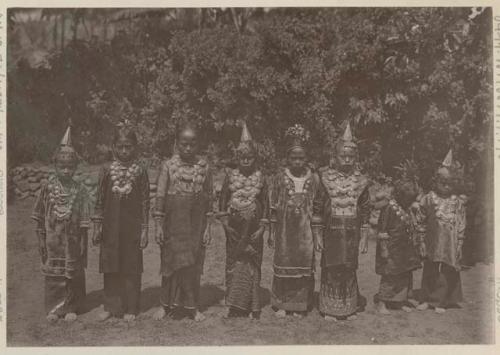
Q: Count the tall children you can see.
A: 6